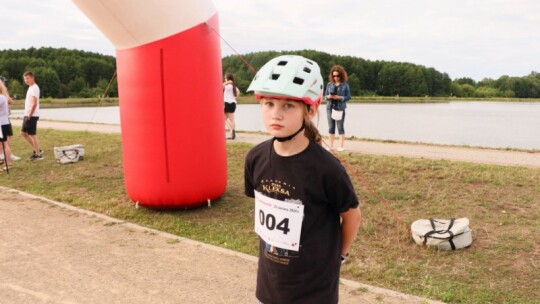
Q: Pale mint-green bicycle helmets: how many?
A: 1